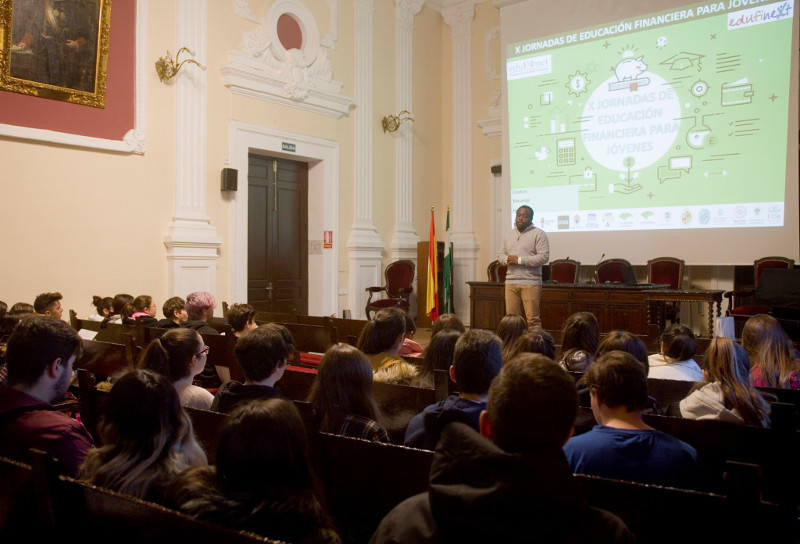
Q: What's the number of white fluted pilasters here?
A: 4